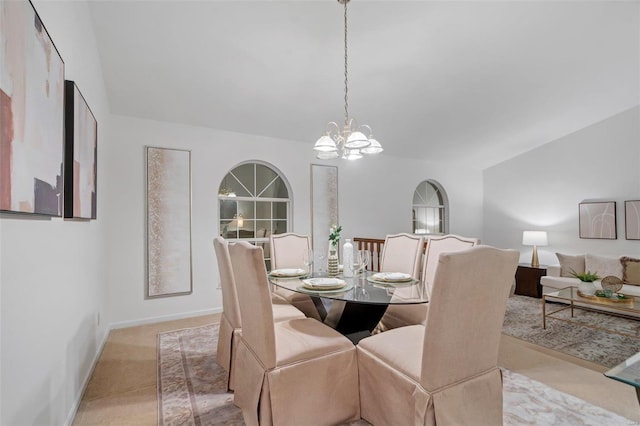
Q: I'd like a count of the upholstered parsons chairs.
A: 6